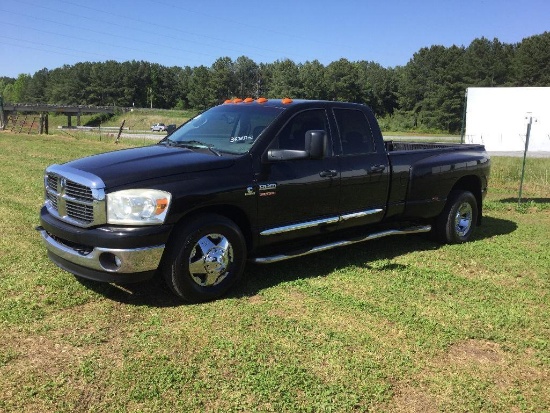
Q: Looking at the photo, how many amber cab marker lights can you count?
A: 5